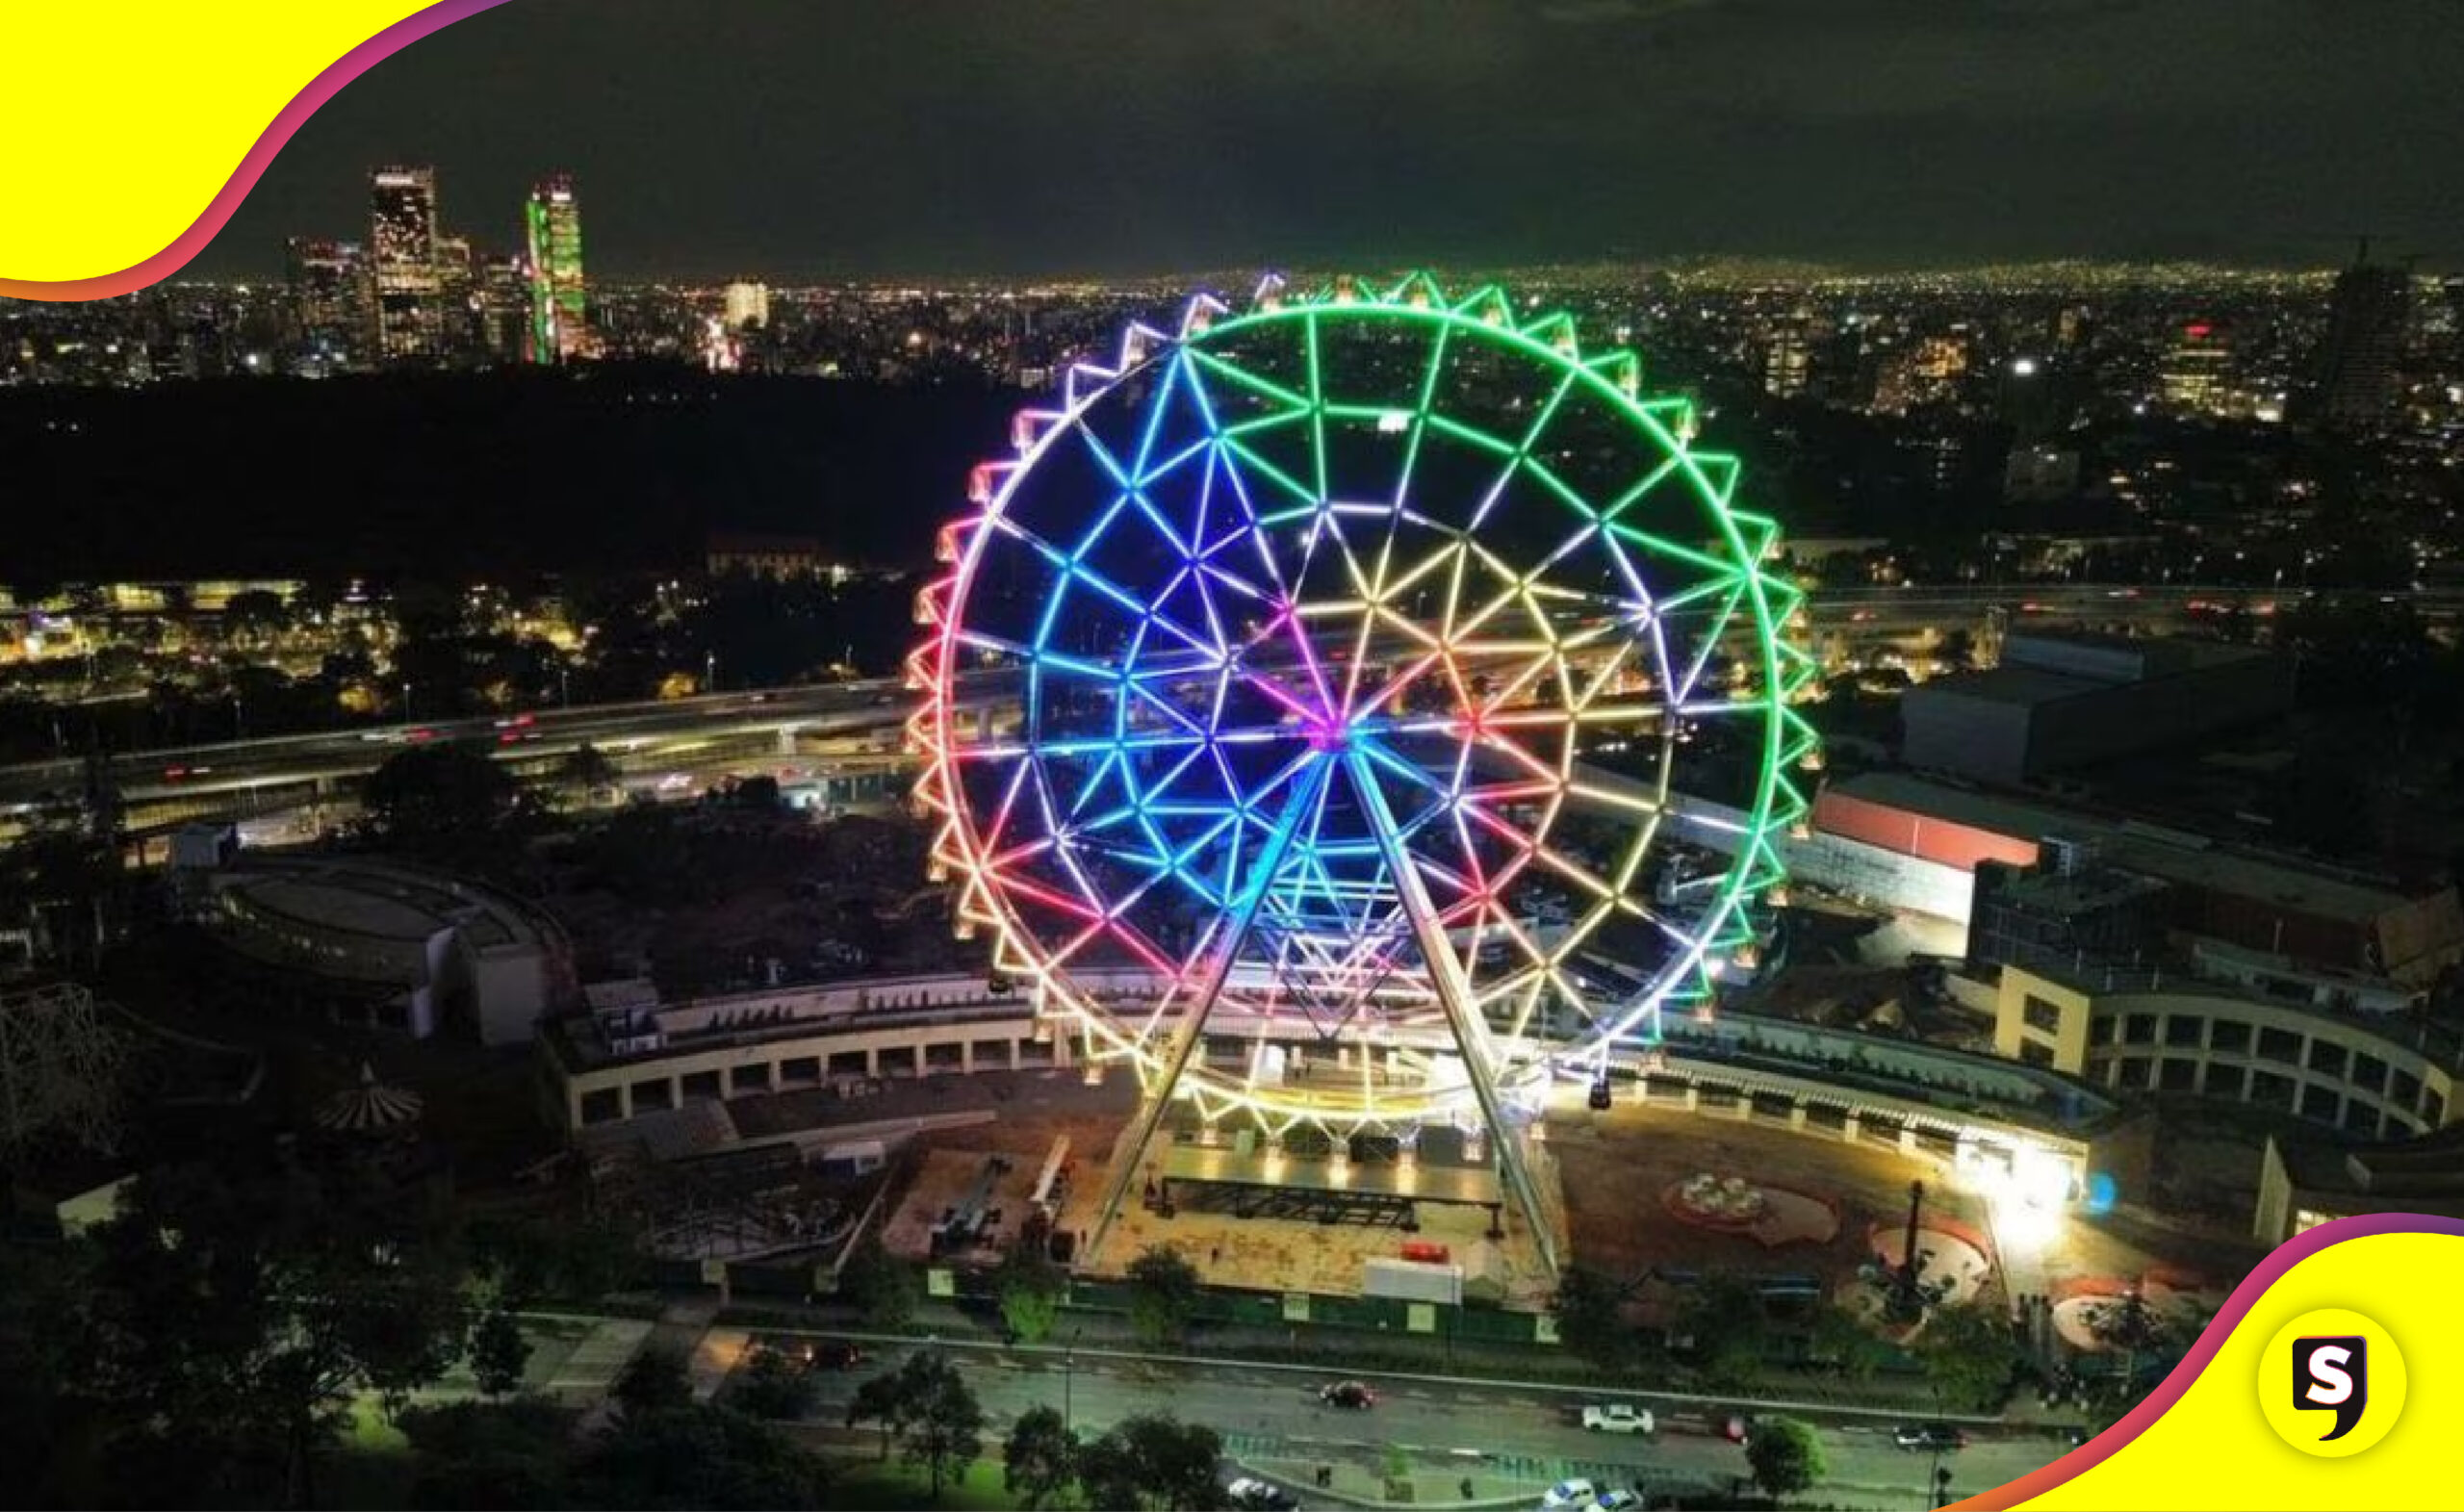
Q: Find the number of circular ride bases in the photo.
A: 3